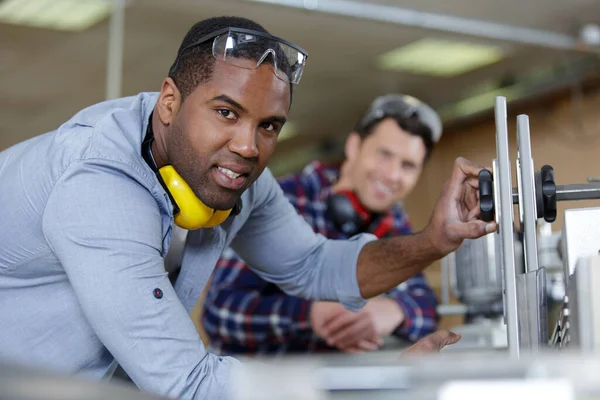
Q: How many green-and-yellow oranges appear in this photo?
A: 0